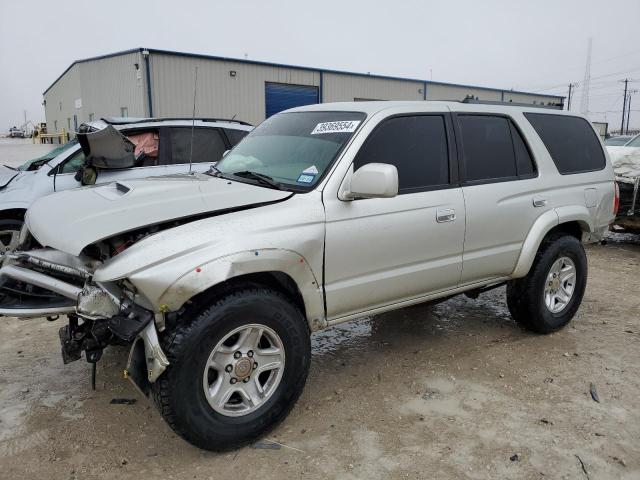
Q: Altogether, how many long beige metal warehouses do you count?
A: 1